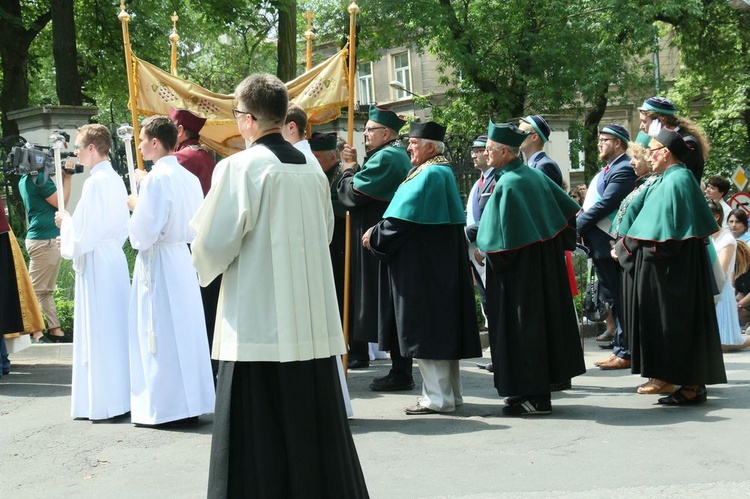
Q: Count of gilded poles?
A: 4